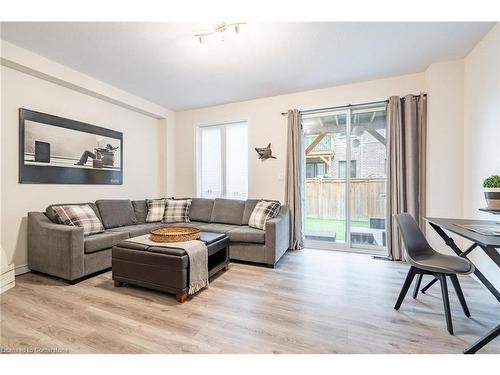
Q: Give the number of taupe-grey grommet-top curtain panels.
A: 2